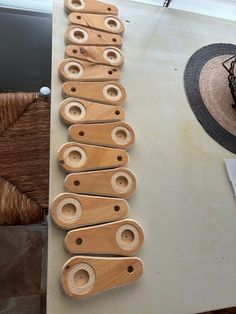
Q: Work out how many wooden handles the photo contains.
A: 13